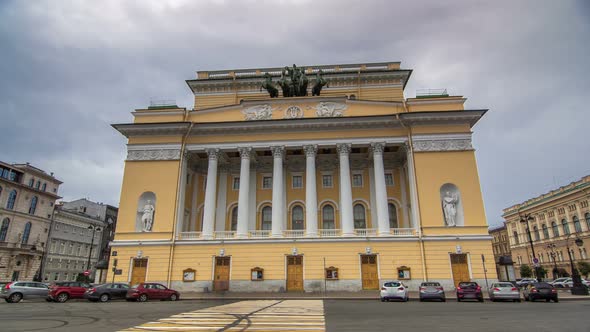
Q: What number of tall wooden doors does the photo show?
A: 5